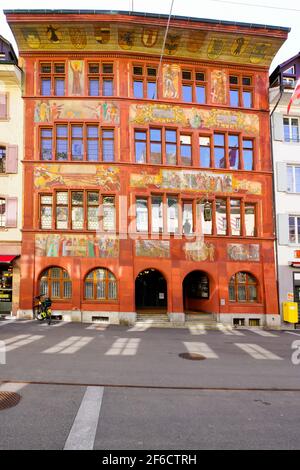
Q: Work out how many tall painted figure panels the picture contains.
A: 3